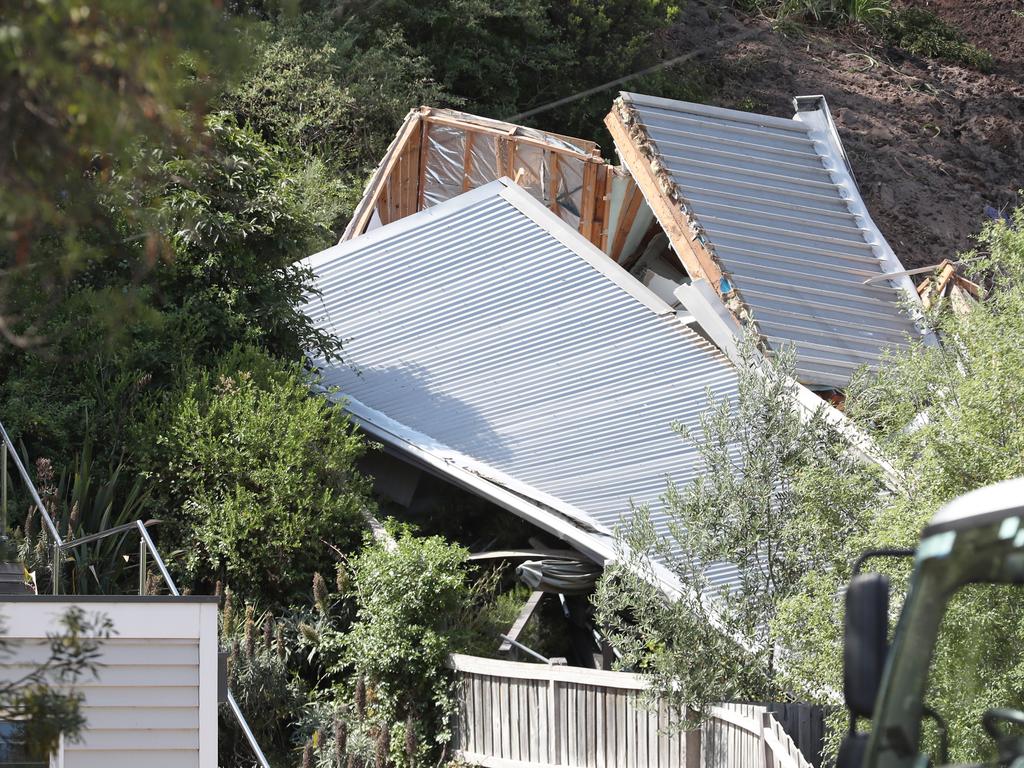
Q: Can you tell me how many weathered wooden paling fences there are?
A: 1